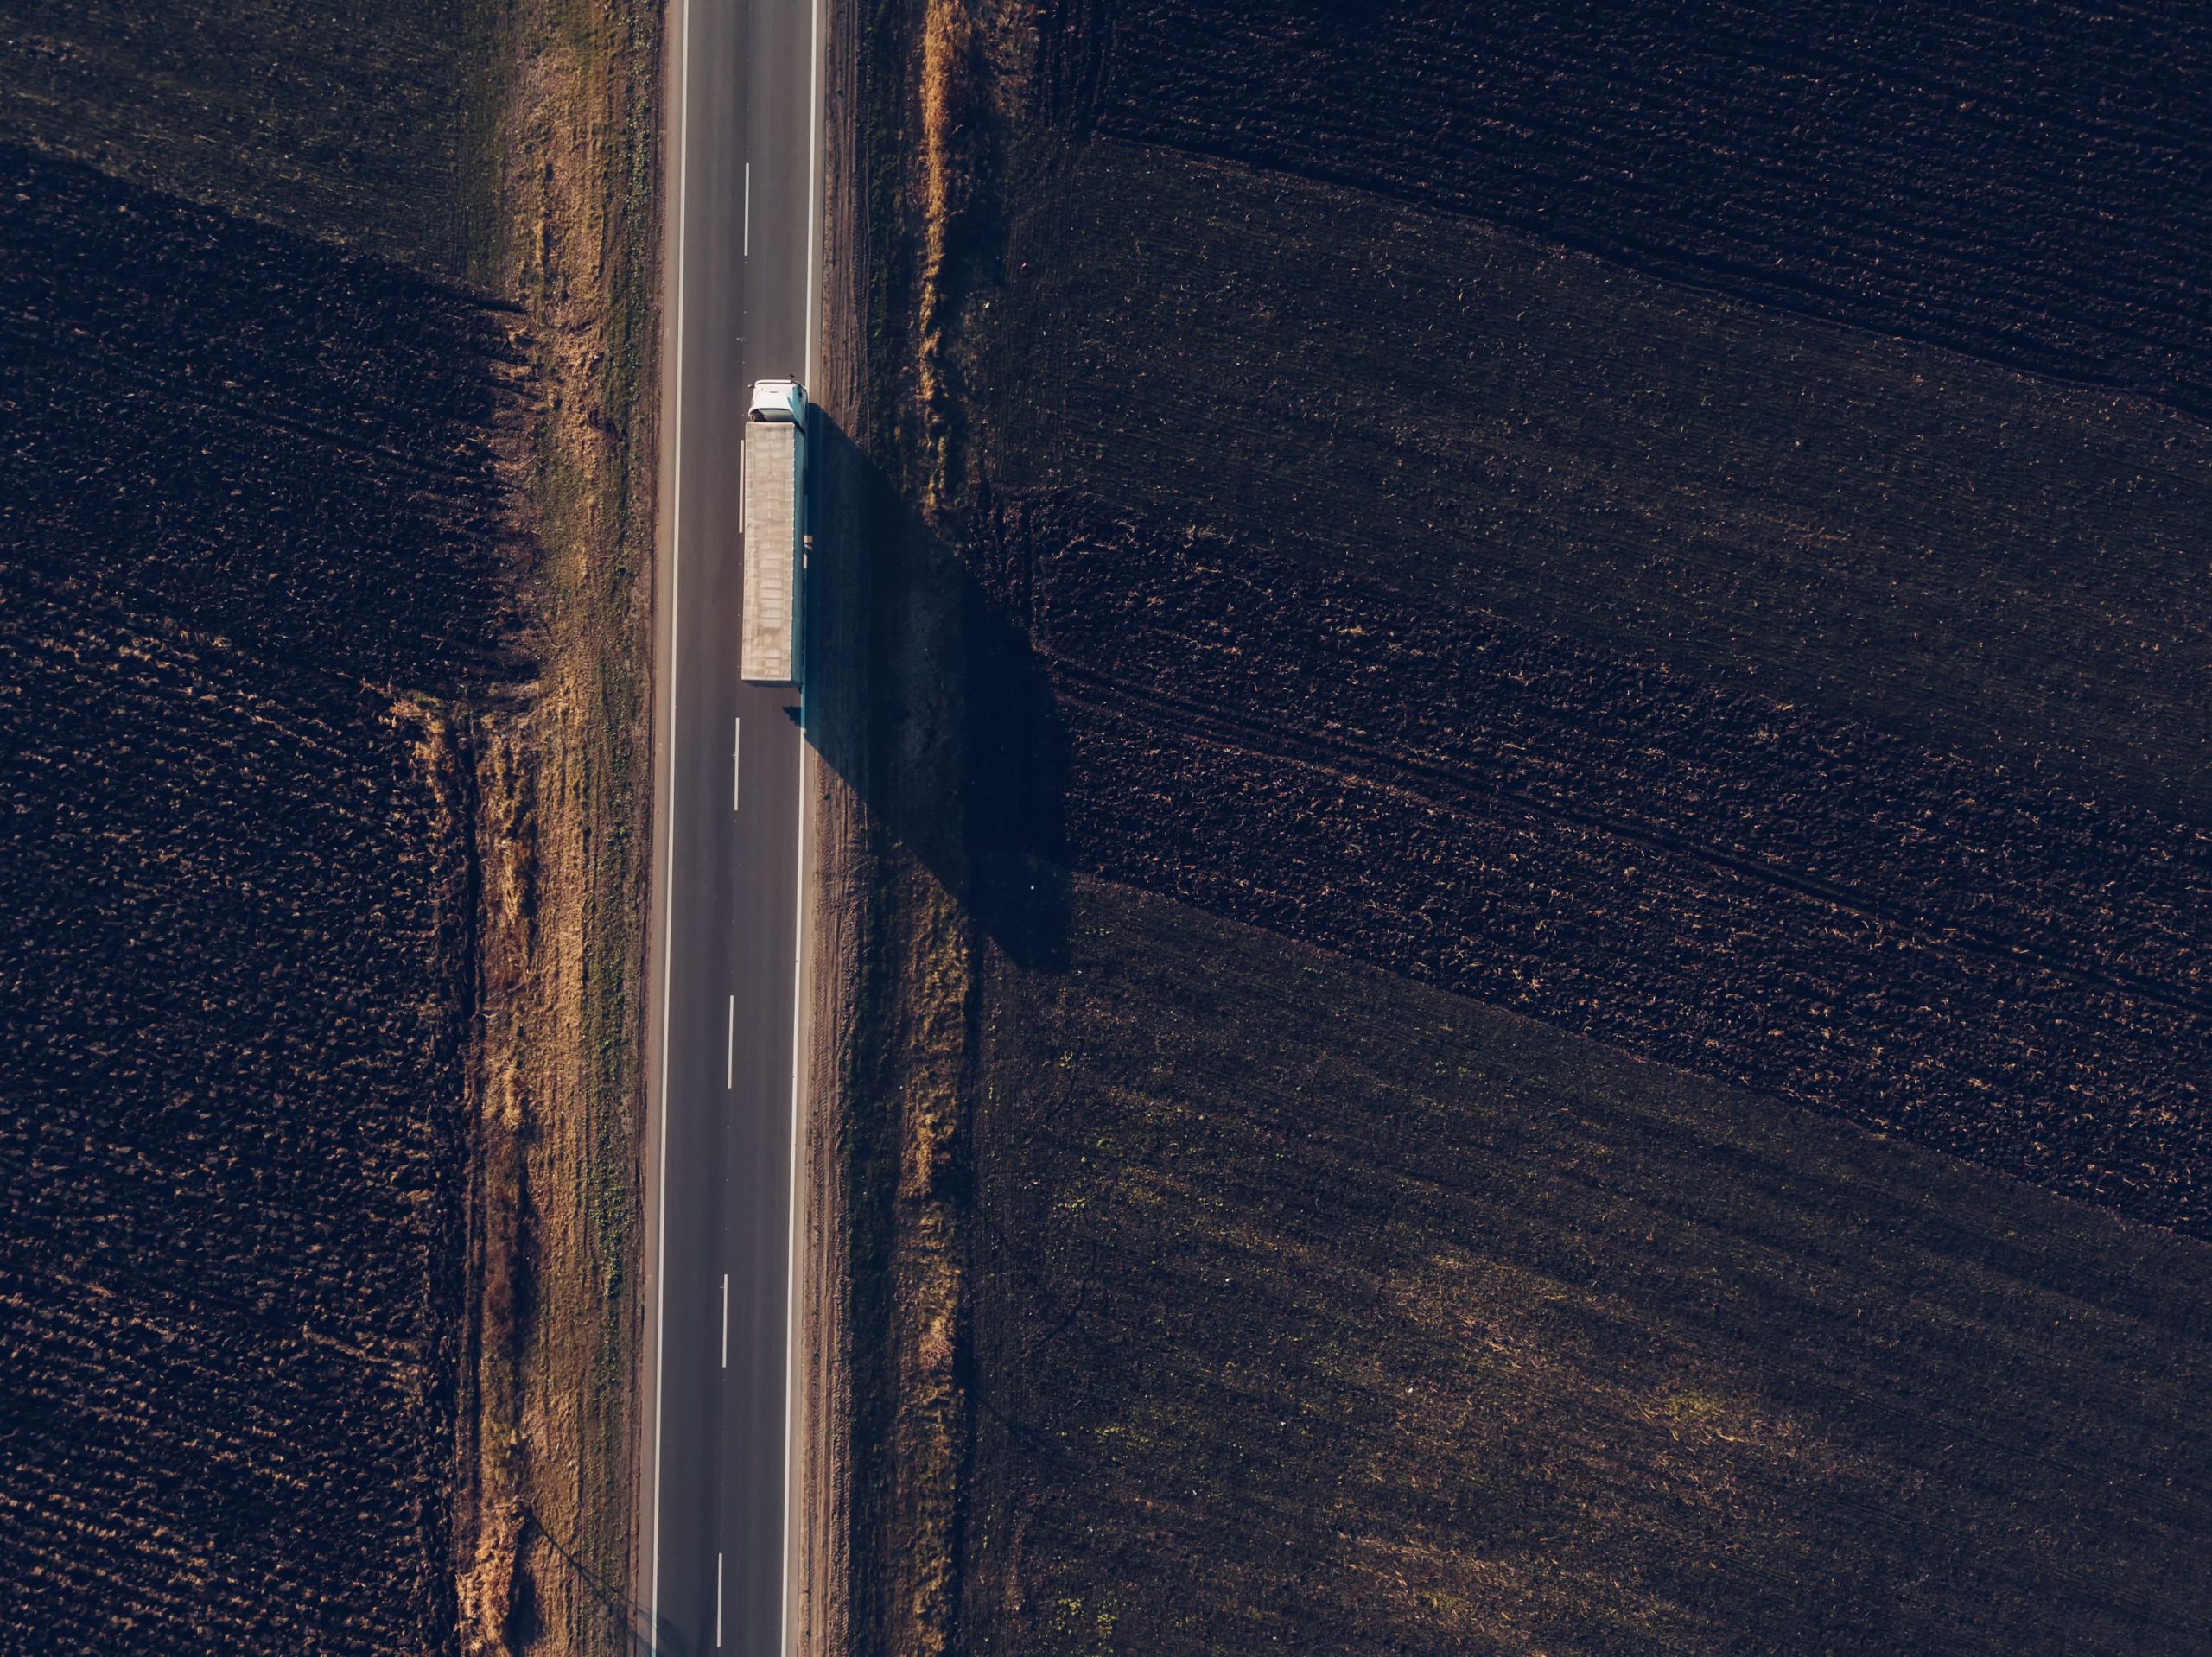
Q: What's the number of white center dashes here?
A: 6